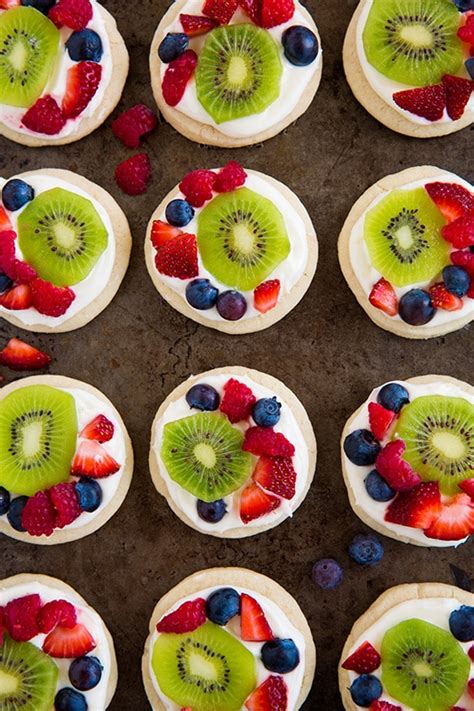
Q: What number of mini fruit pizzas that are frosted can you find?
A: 12